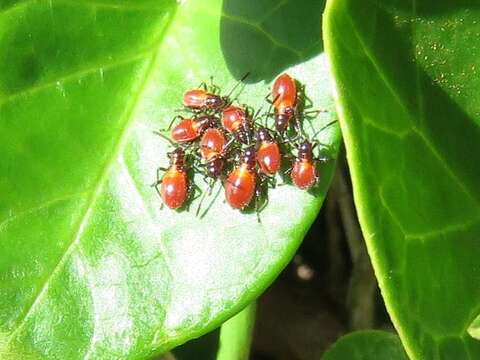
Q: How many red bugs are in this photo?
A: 9